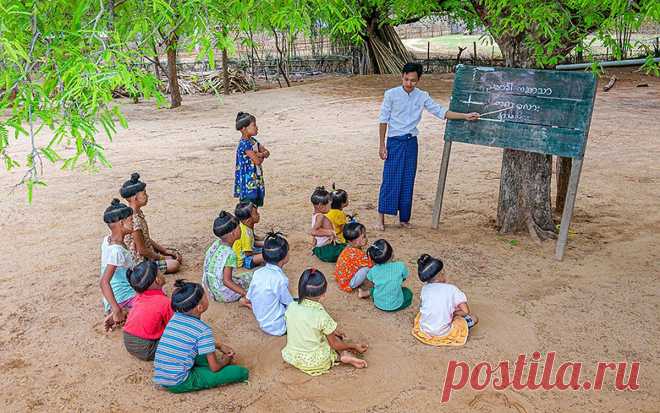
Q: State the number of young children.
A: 14